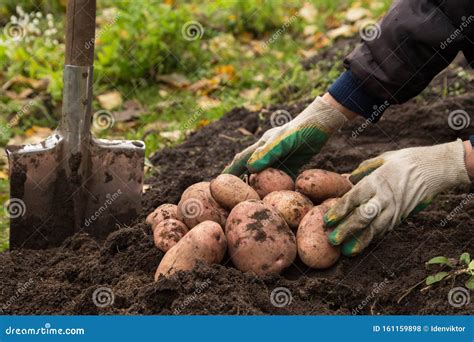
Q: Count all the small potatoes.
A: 2